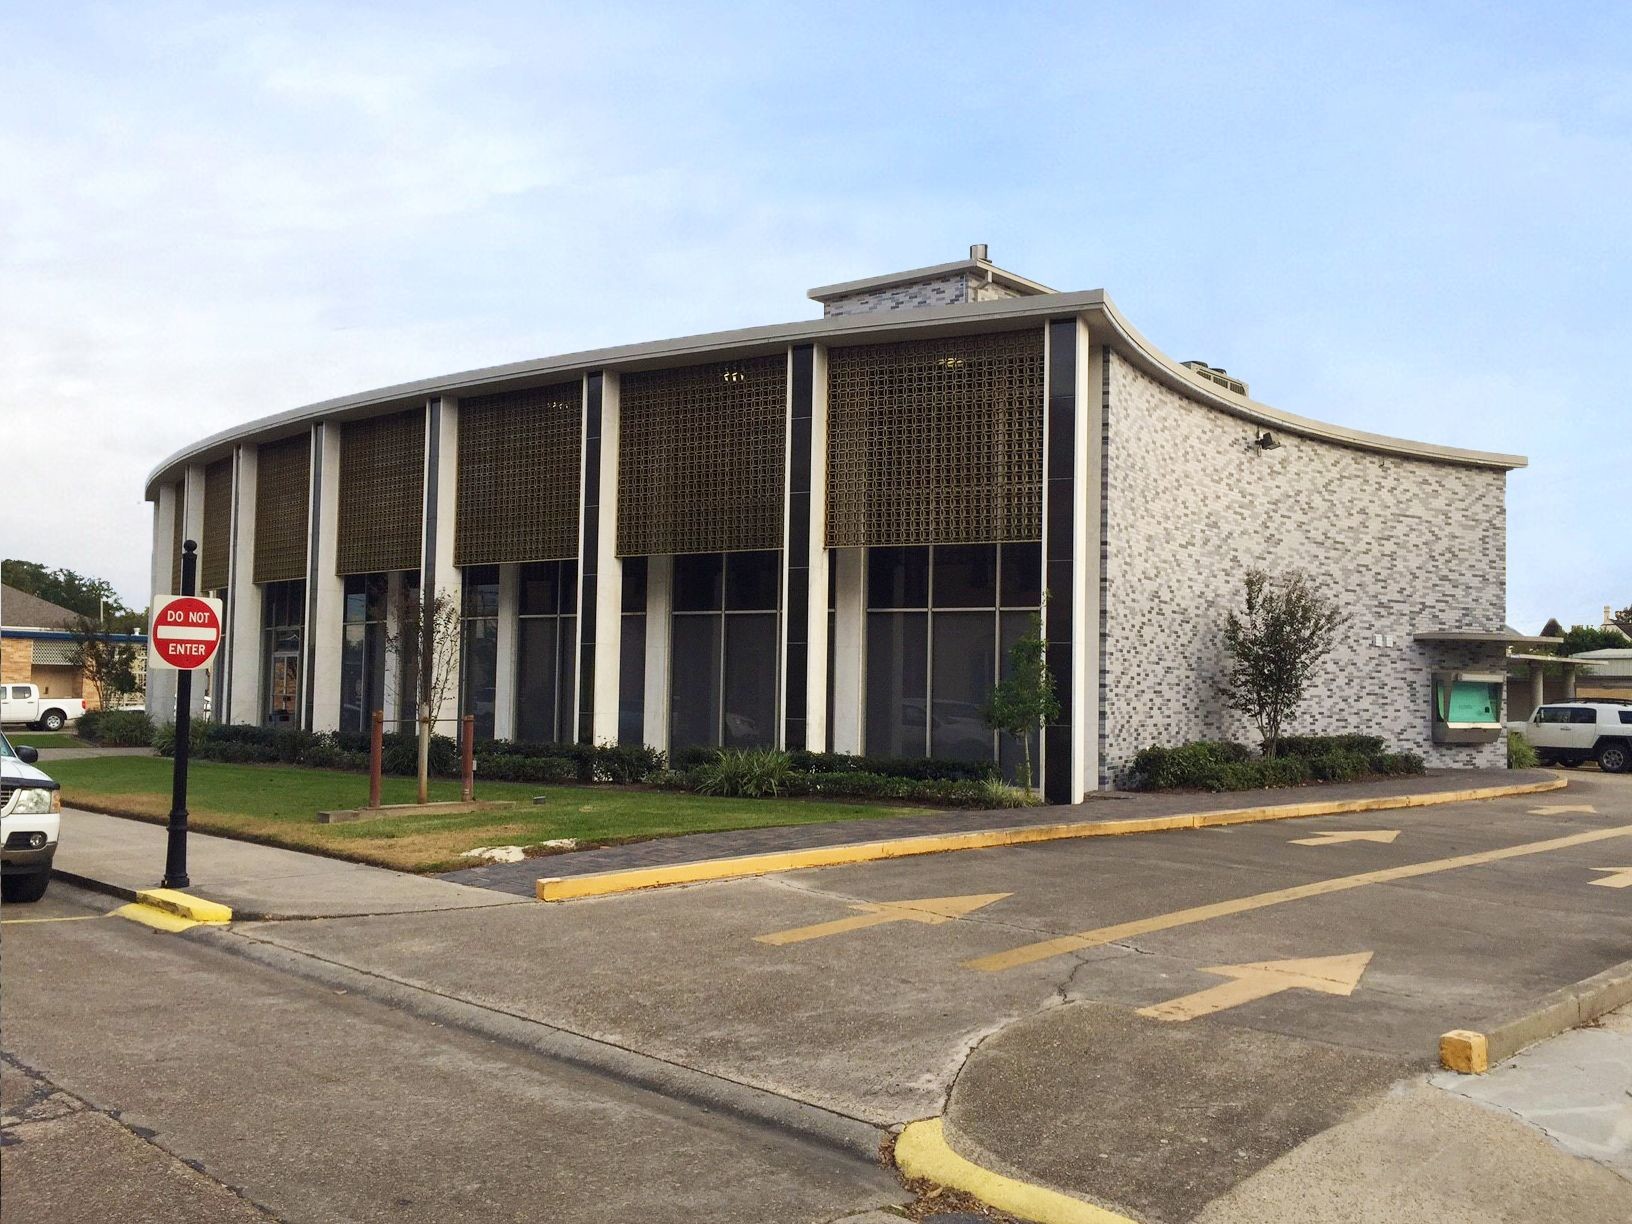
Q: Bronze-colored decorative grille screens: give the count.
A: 7